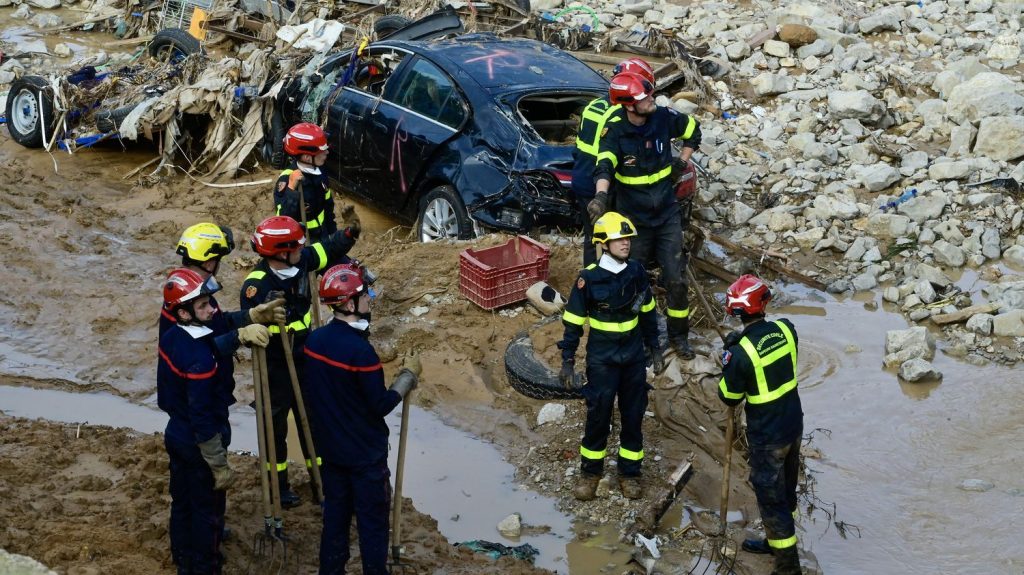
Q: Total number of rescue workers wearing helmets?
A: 9